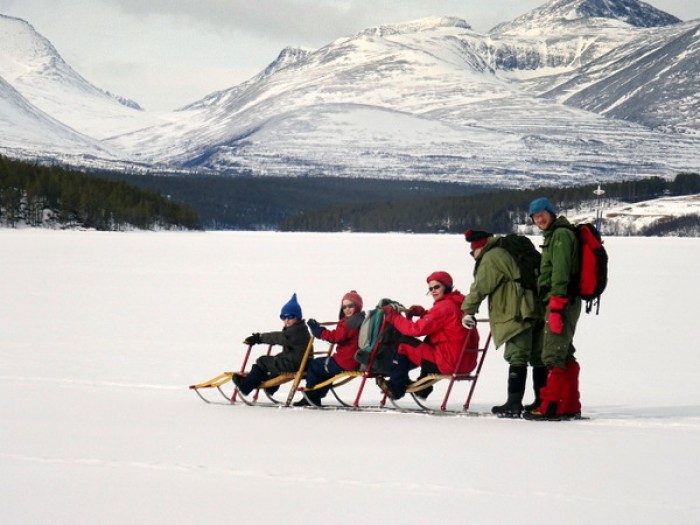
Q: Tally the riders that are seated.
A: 3